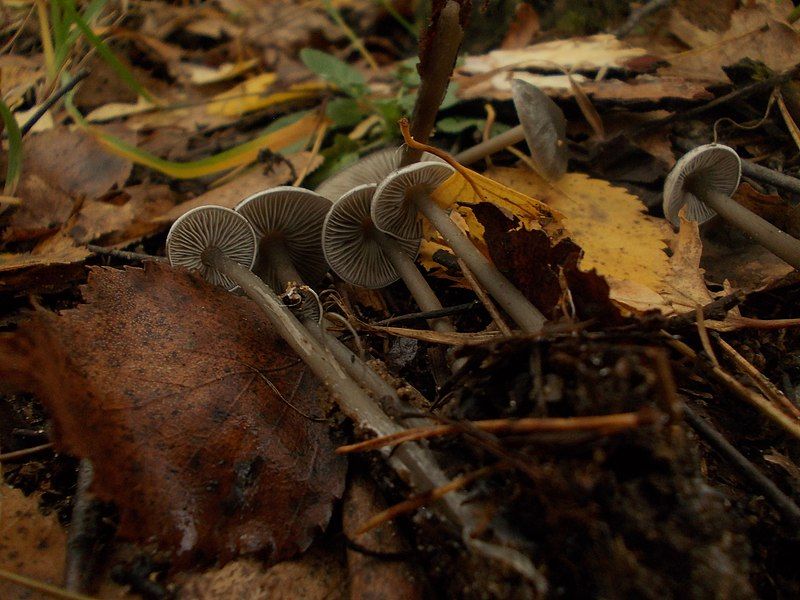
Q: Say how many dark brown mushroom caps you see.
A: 0